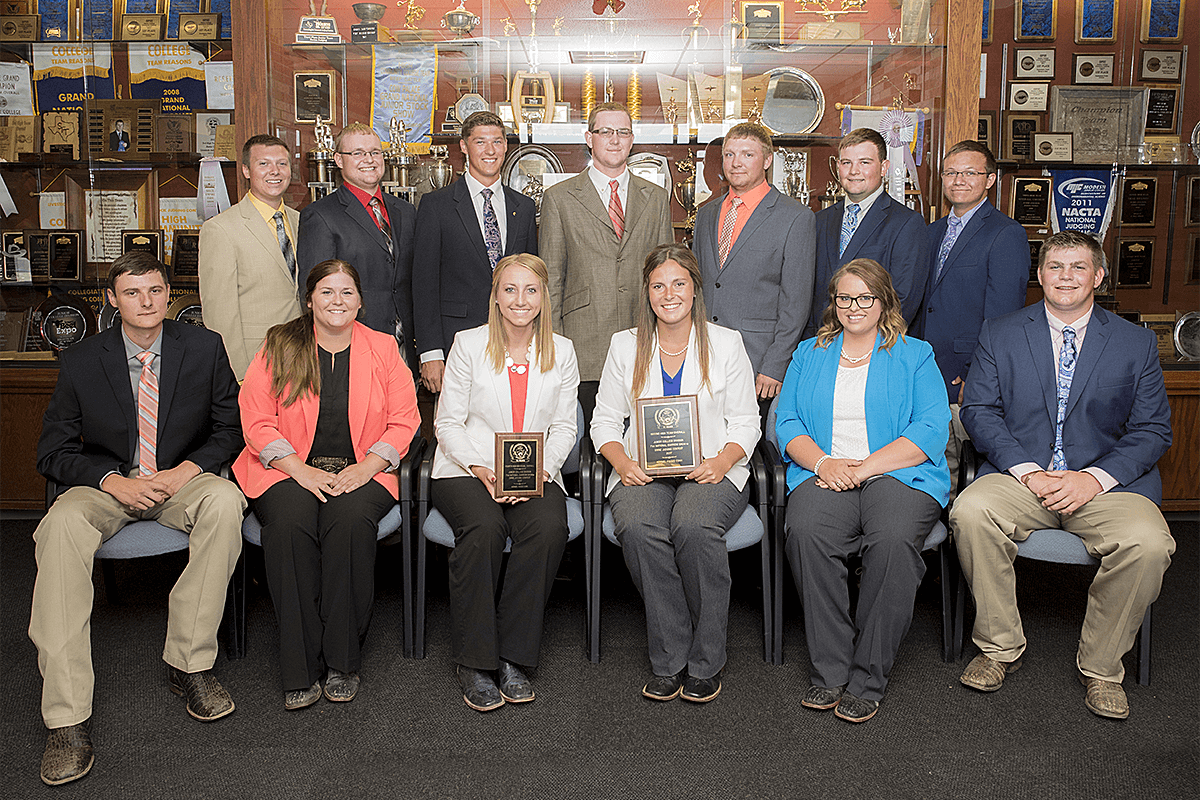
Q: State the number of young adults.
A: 13